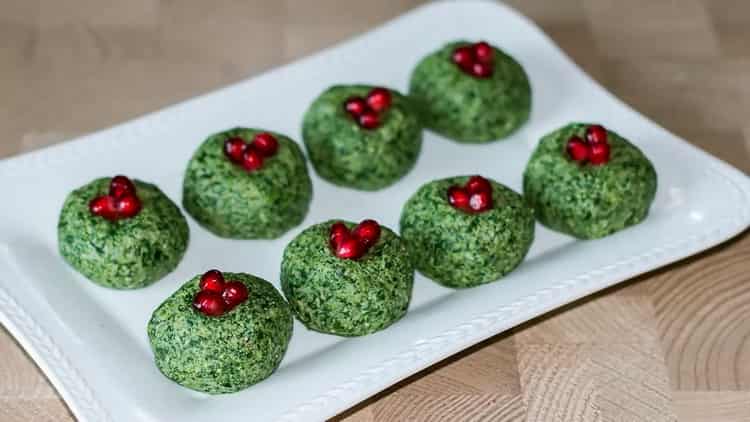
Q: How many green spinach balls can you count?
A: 8